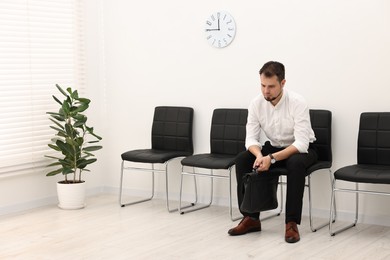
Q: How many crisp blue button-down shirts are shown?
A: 0